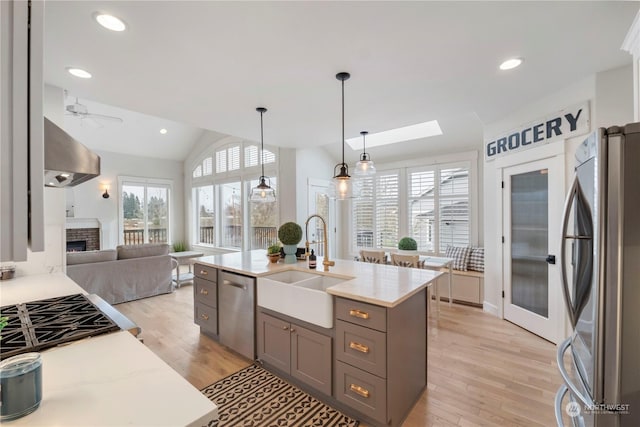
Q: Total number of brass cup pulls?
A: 6